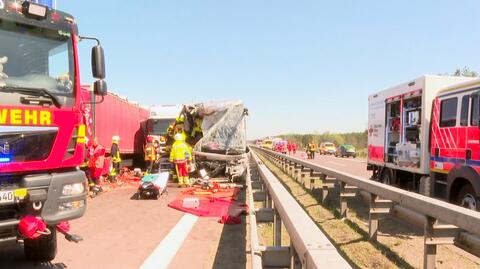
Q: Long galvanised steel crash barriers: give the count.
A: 2